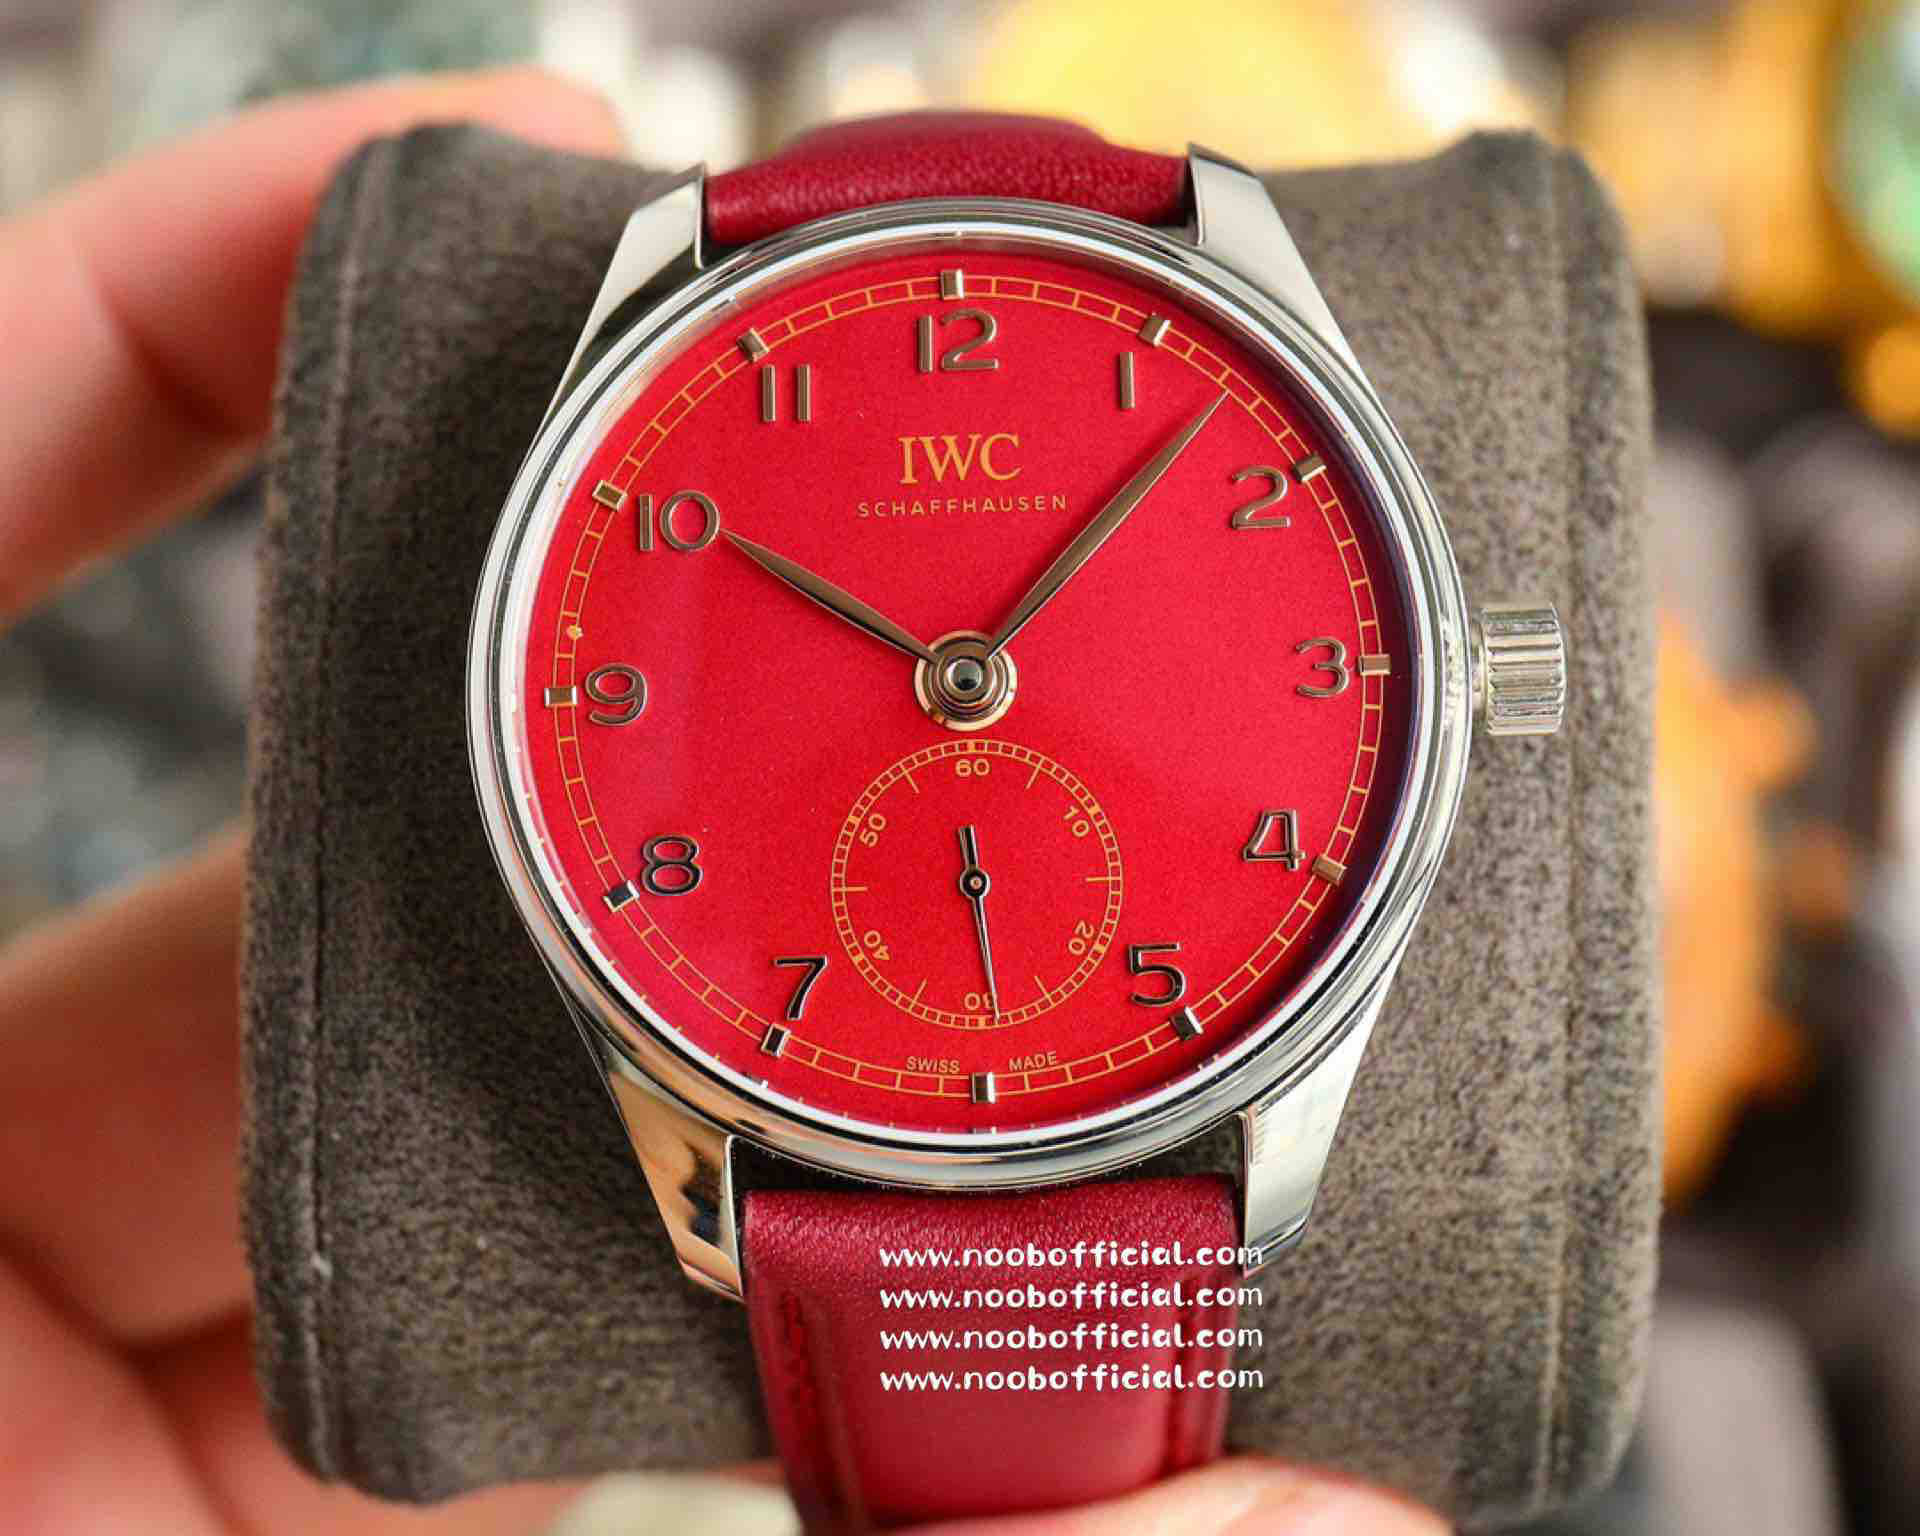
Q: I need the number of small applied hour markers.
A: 12